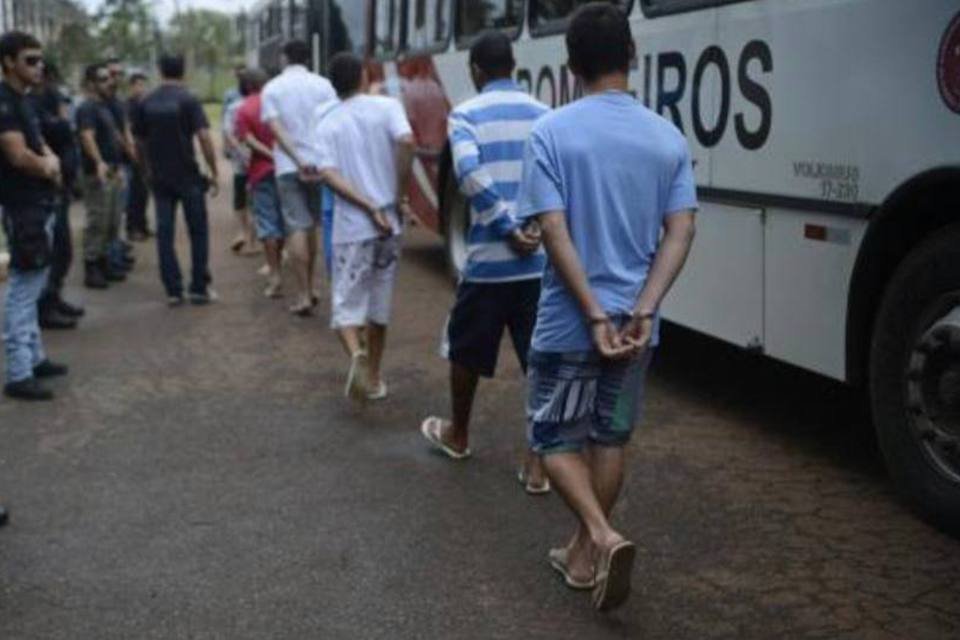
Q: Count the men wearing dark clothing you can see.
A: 6